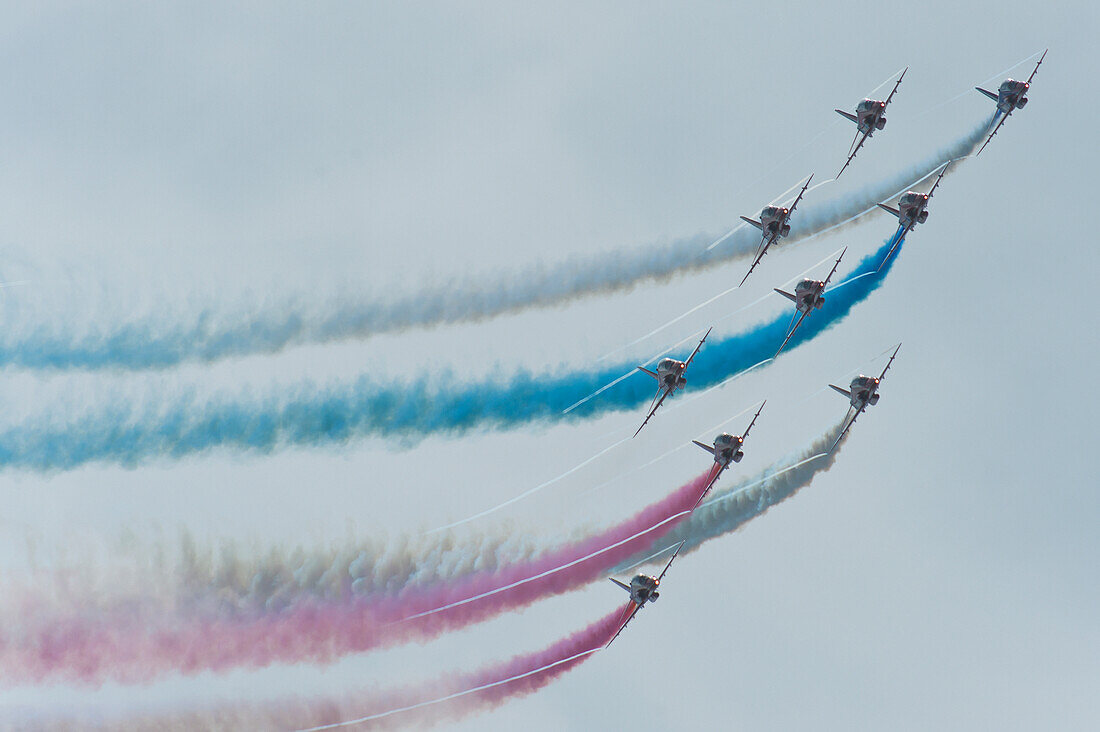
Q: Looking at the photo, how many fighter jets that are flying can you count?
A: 9